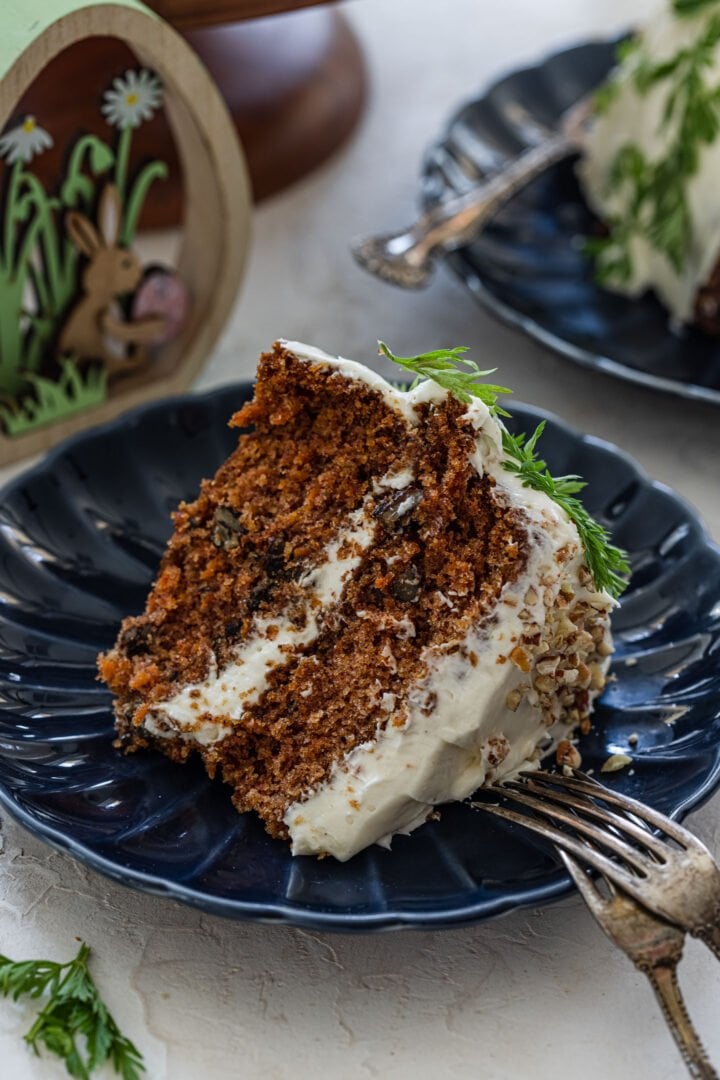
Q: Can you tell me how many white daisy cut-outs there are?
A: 2